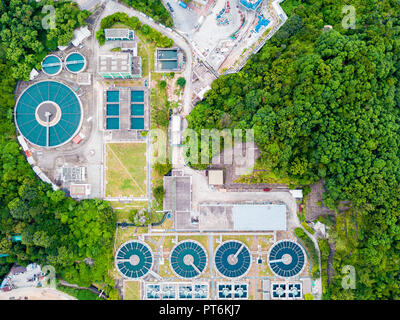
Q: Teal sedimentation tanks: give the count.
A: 7